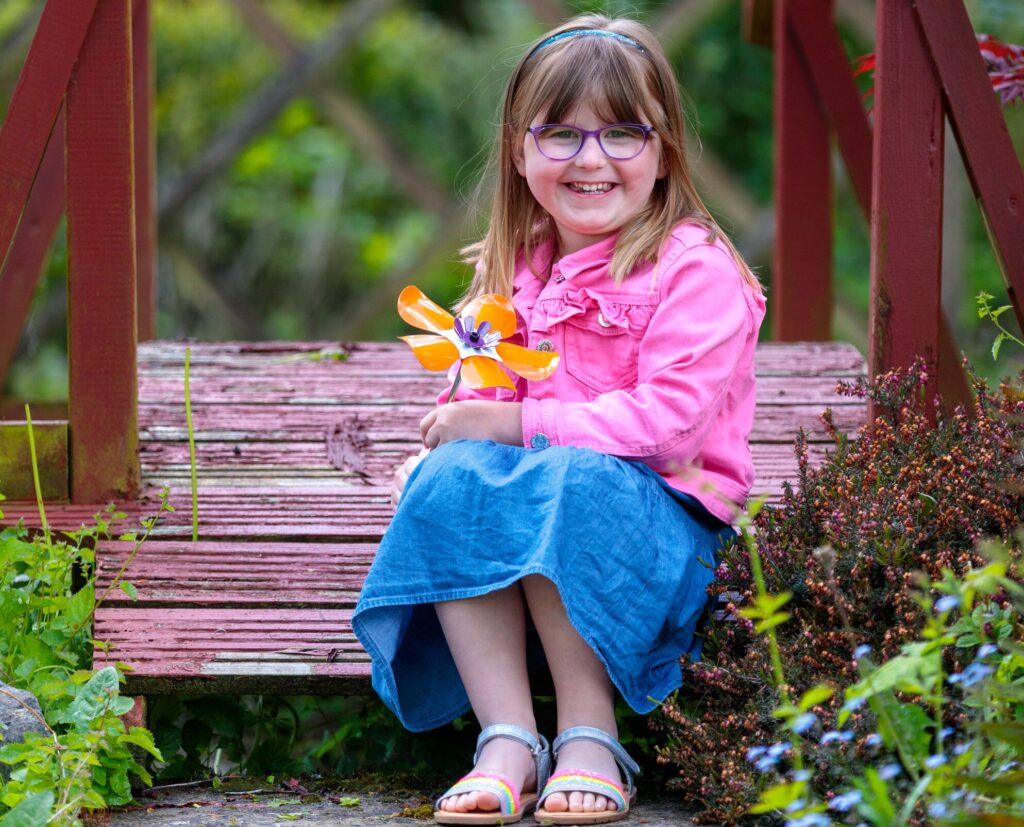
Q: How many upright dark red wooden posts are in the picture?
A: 4